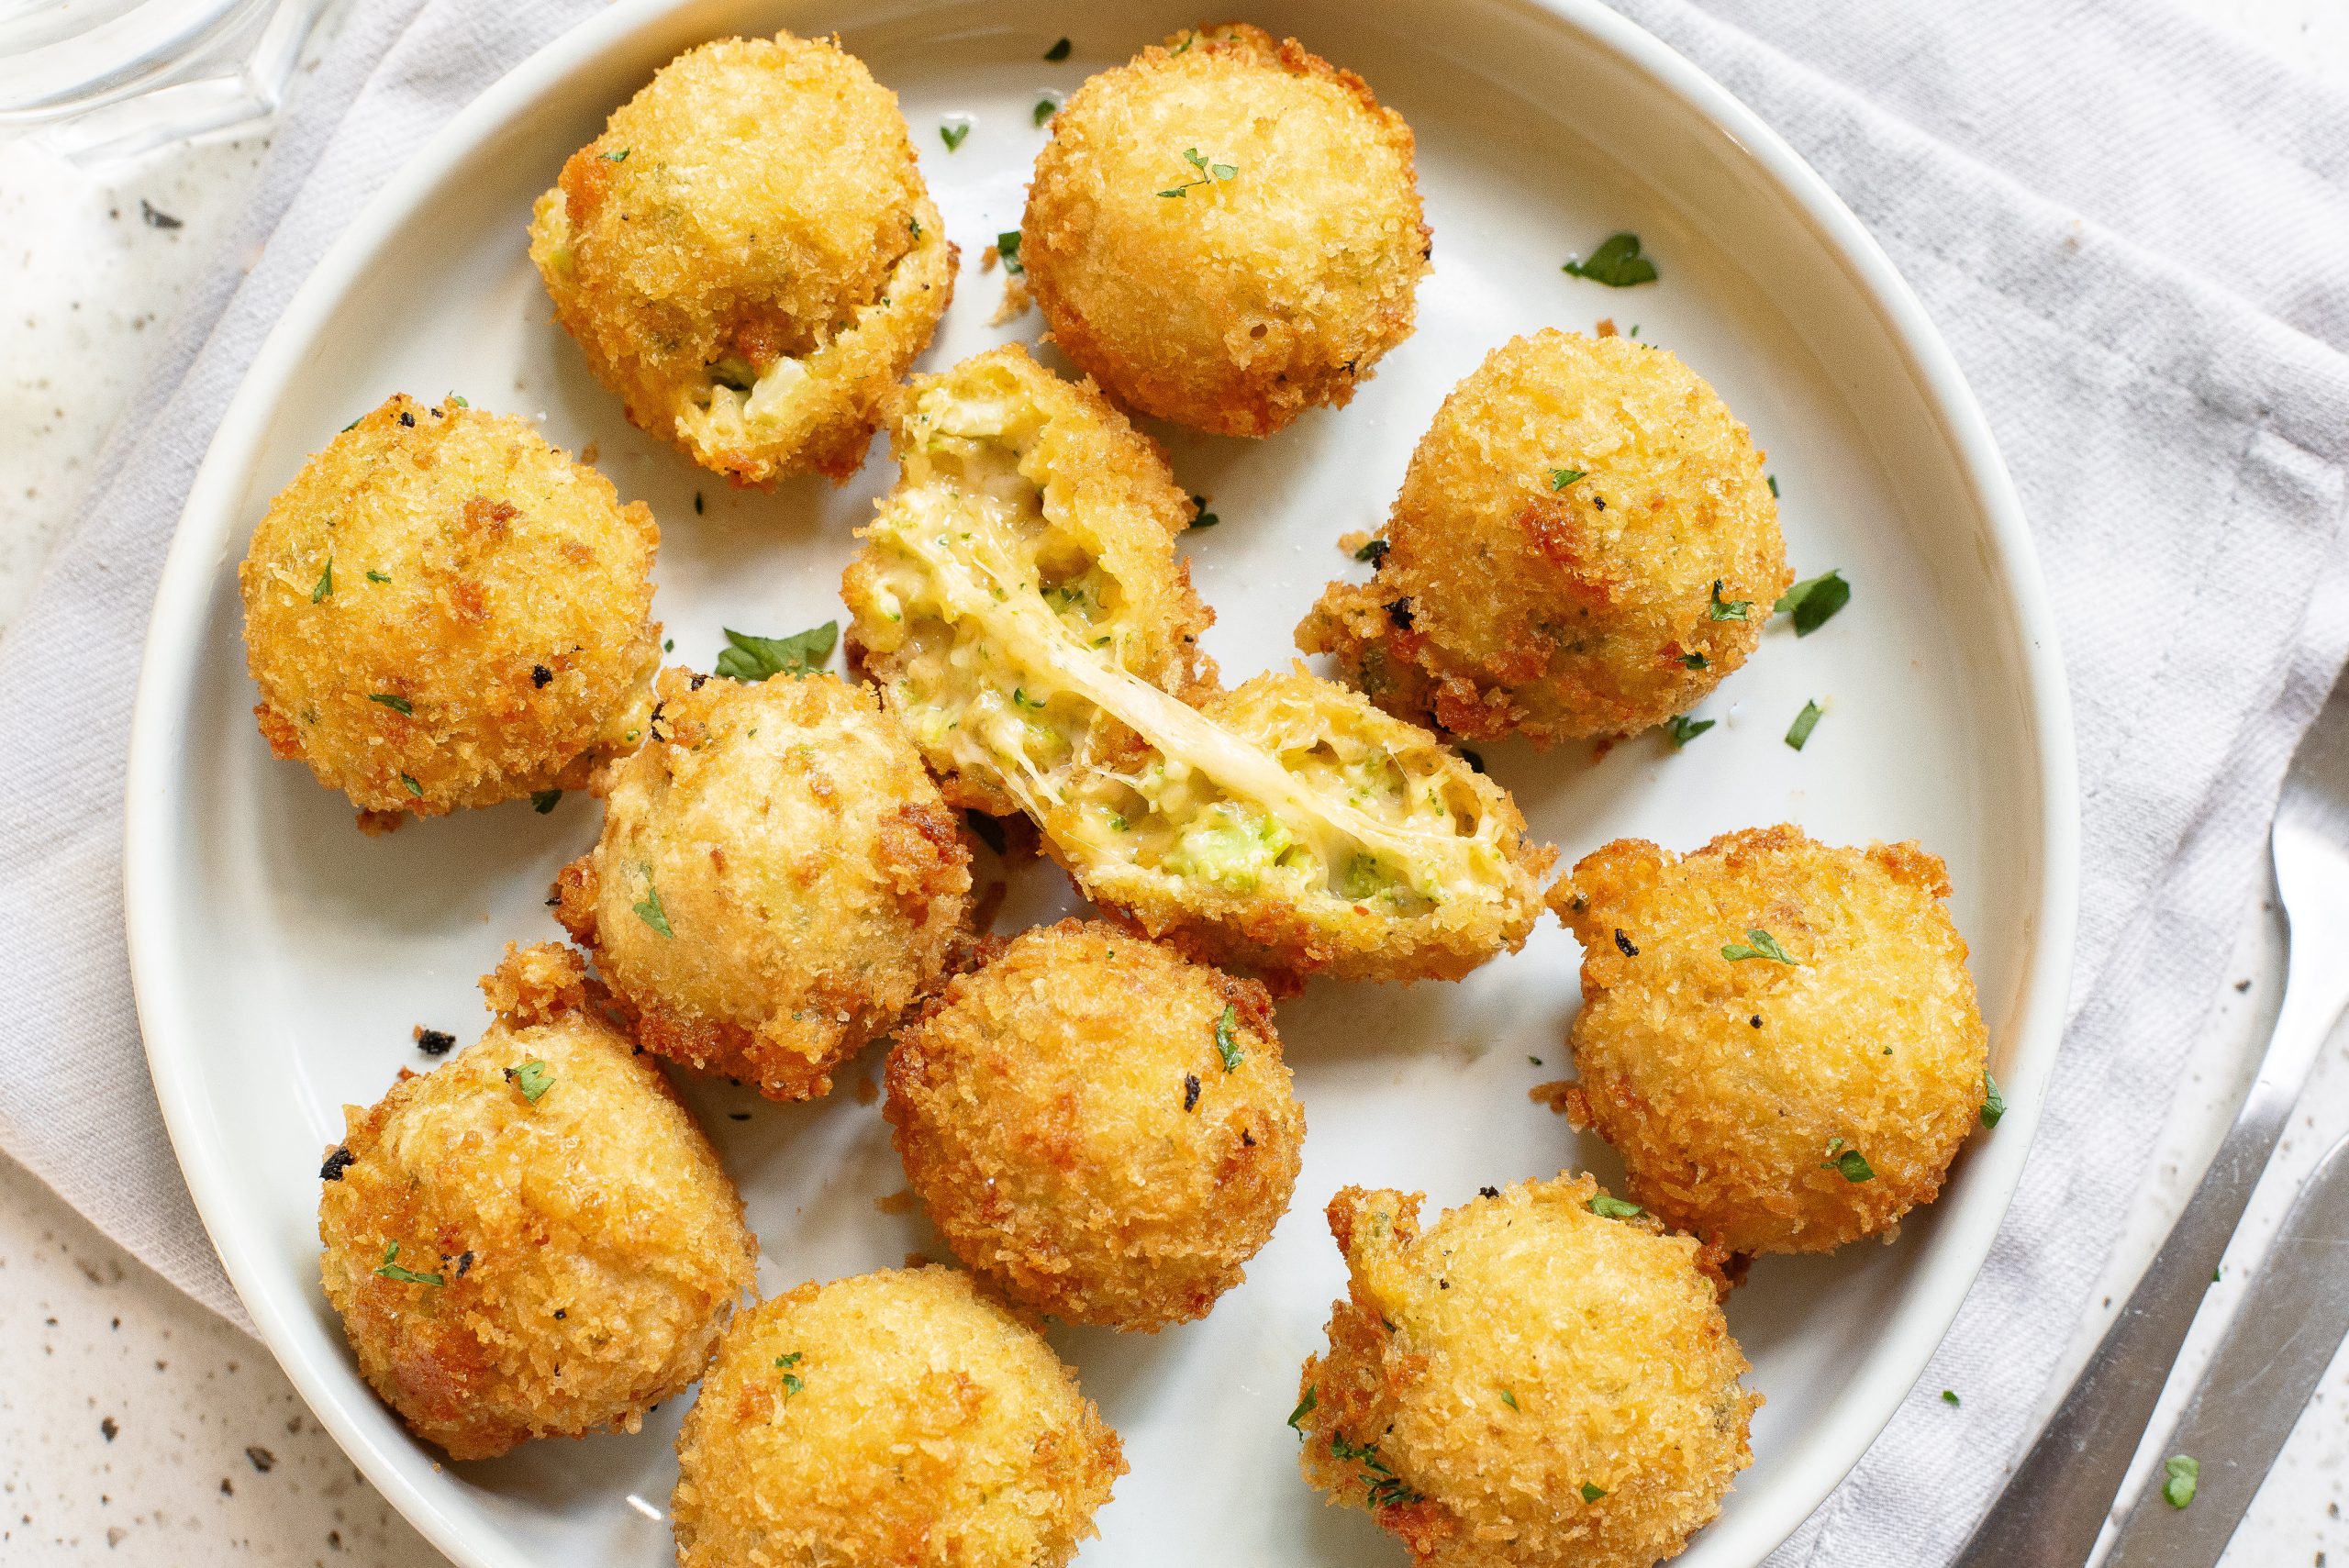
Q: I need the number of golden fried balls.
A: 11